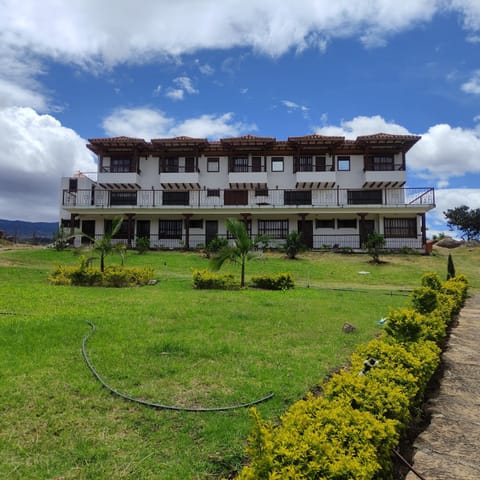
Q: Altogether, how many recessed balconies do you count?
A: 5